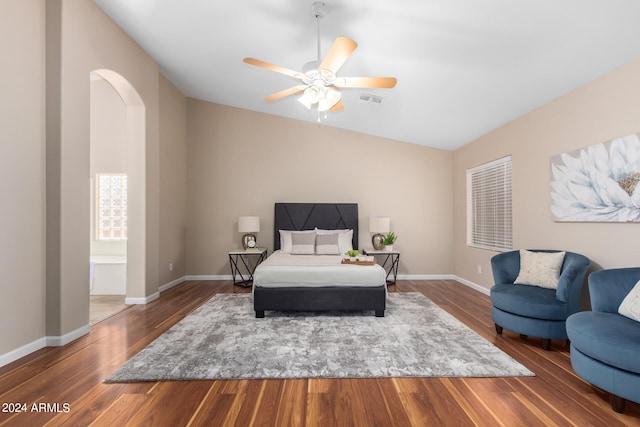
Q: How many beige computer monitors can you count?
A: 0